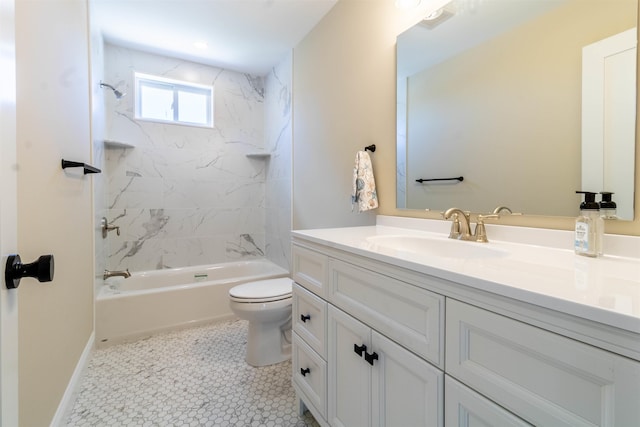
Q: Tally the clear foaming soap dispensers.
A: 1